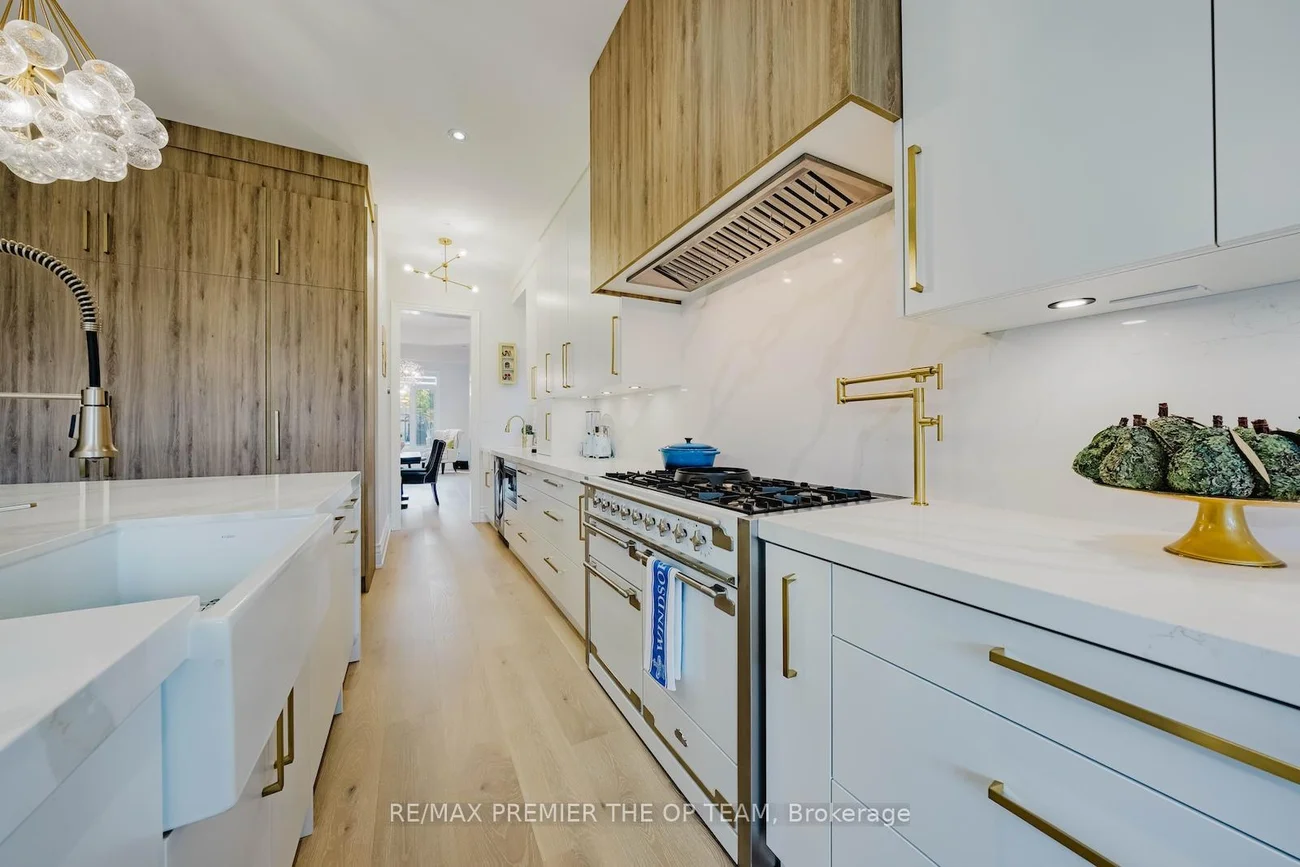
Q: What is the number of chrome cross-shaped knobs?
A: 9